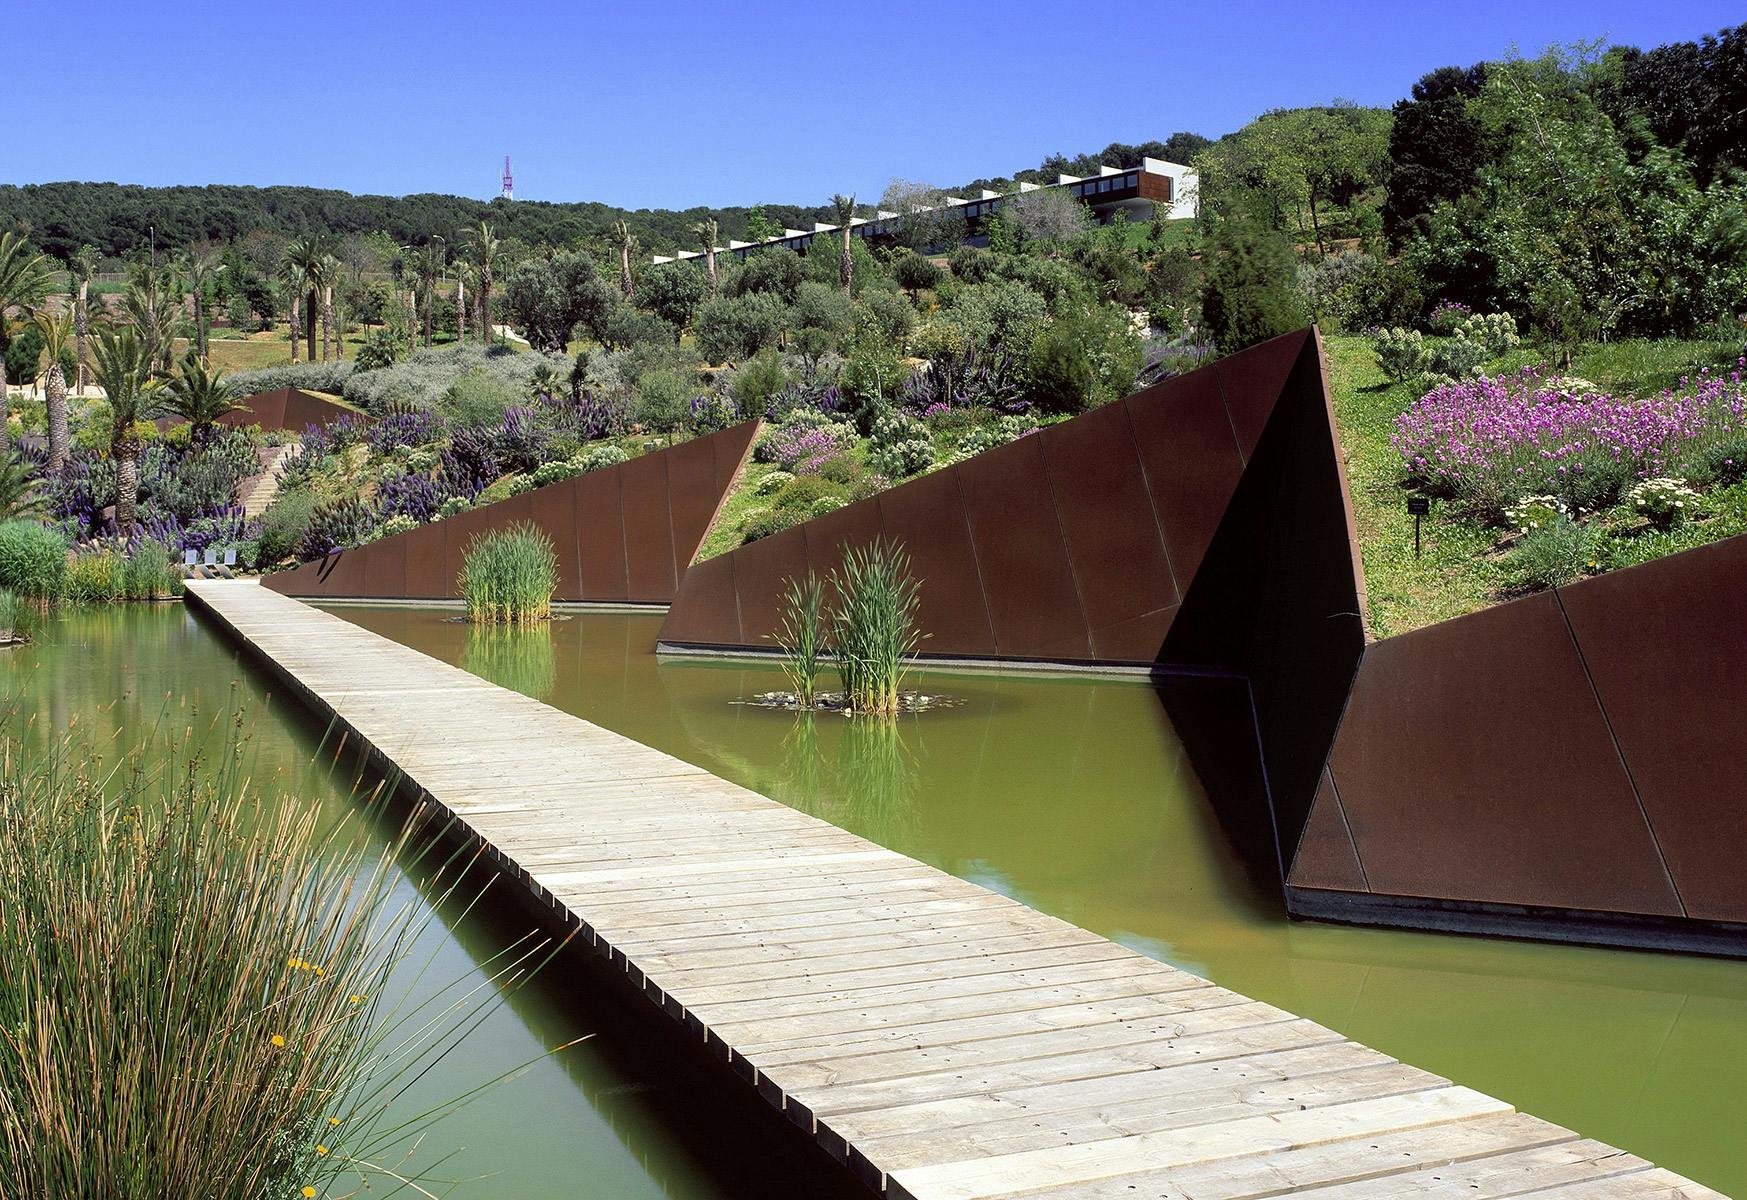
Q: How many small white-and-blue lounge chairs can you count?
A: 3